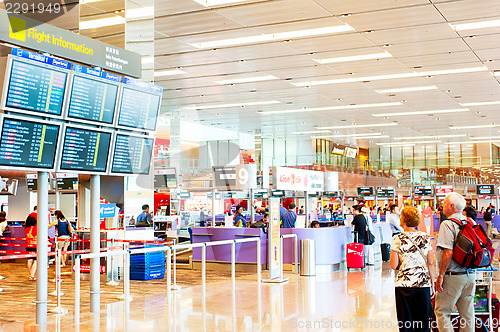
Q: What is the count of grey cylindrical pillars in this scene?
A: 2